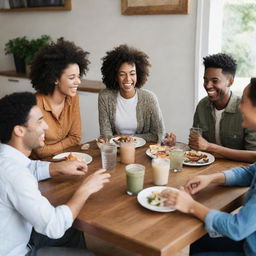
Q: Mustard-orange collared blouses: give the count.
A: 1